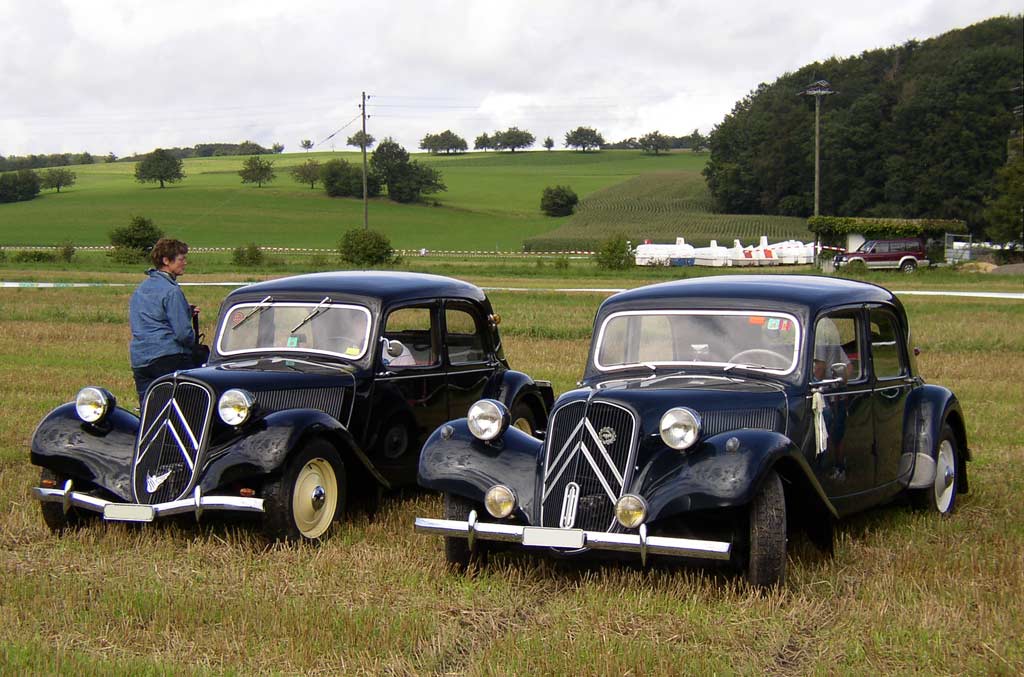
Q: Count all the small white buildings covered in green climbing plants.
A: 1